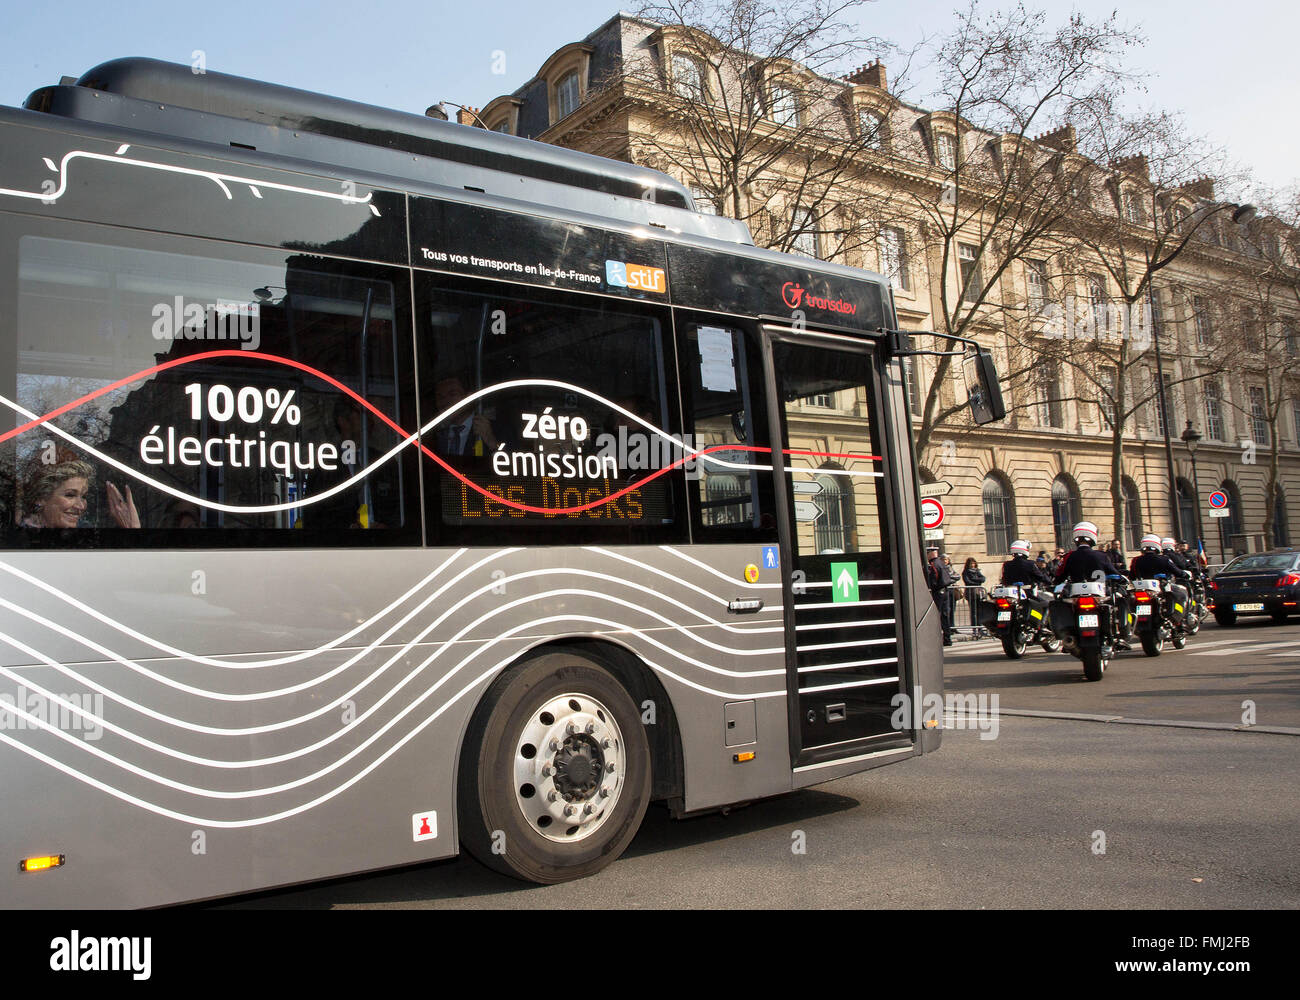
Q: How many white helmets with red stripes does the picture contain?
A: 4